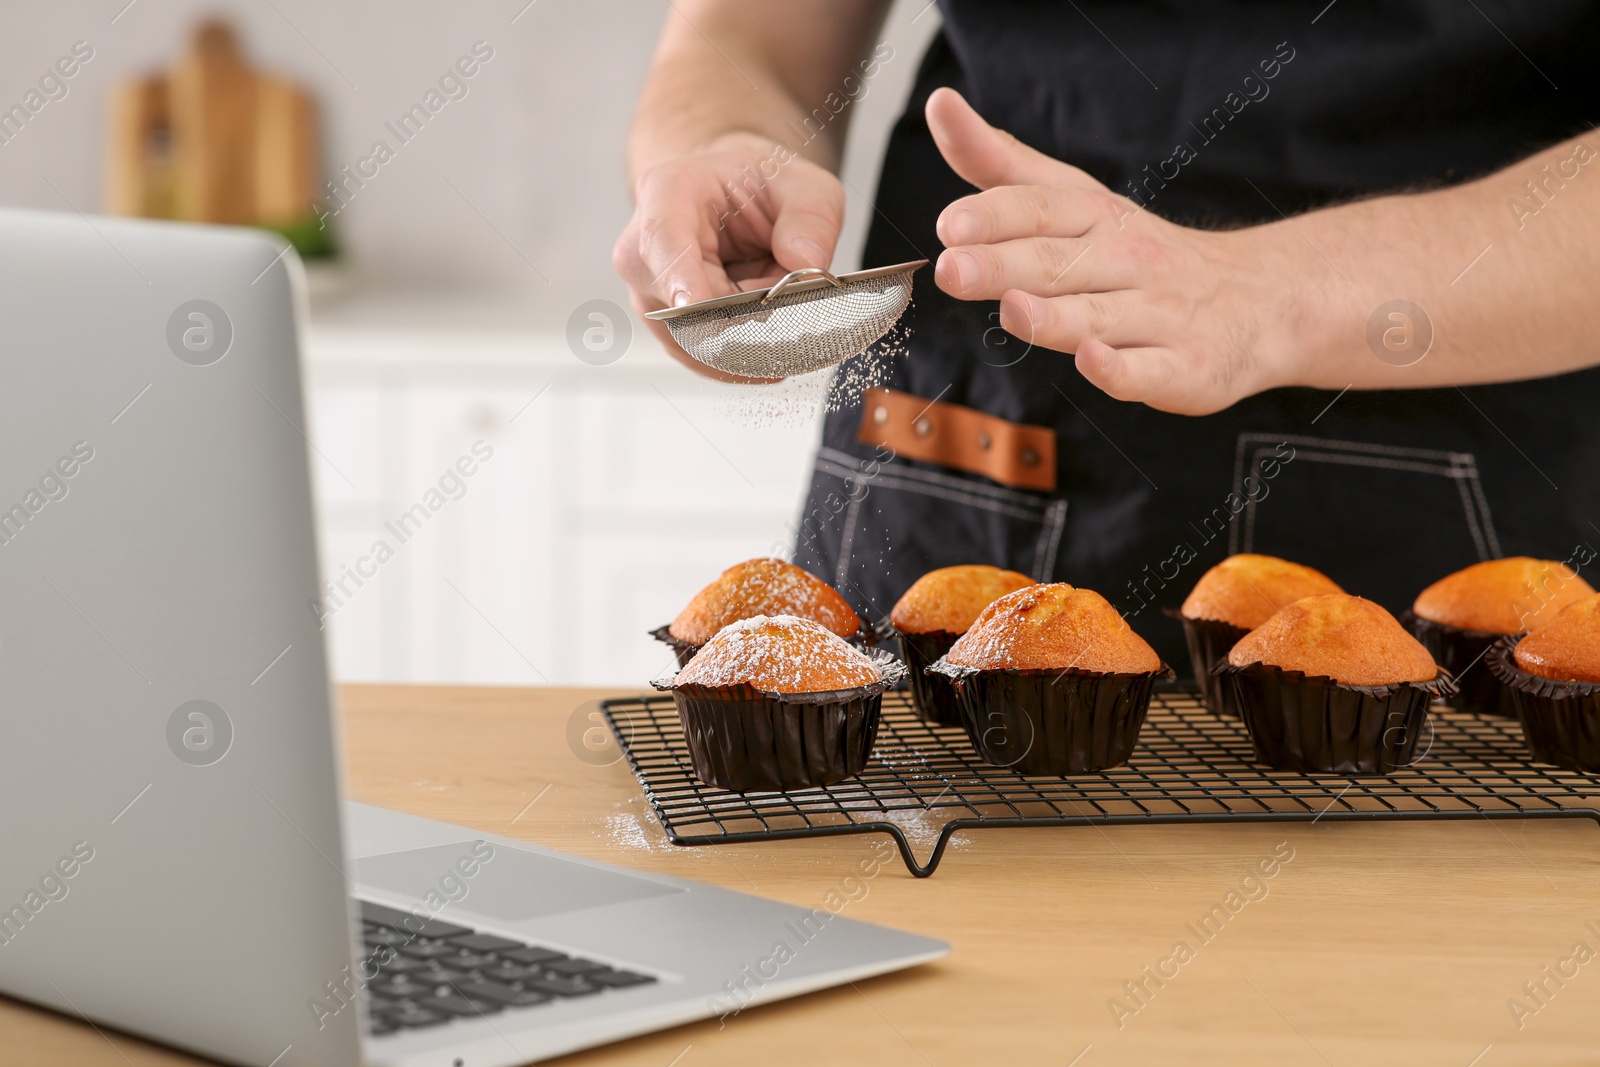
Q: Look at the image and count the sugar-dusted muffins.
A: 3